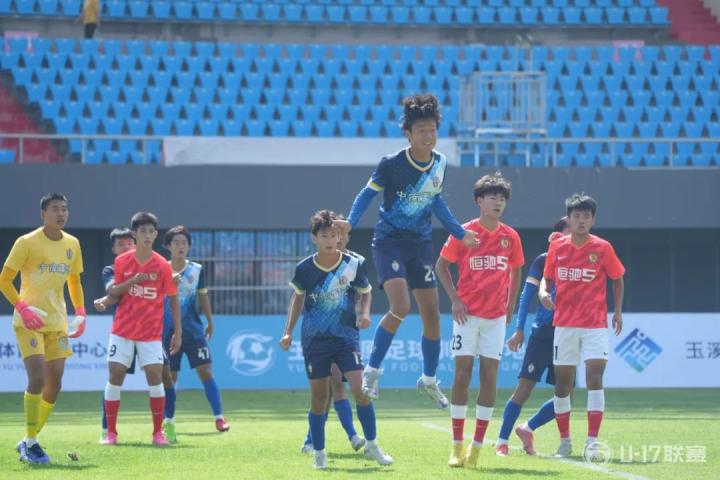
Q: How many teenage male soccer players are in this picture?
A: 10